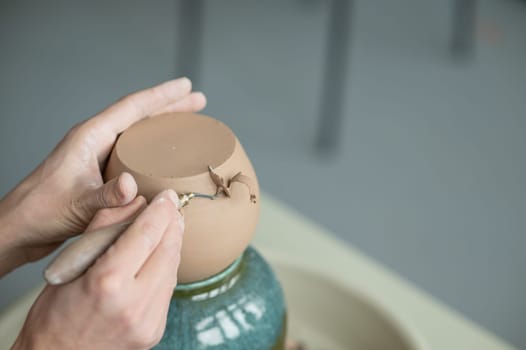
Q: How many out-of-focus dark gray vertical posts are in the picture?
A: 3